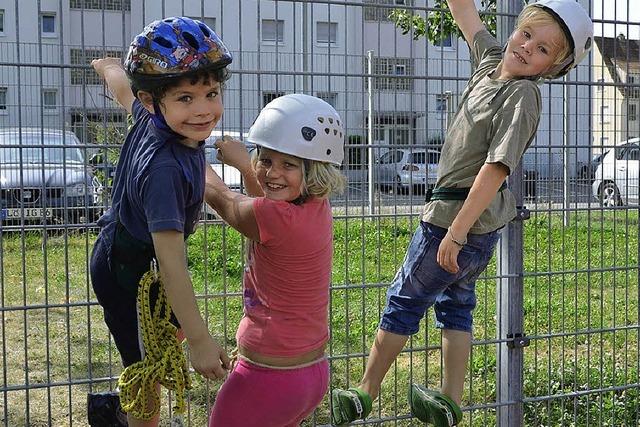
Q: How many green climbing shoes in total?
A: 2